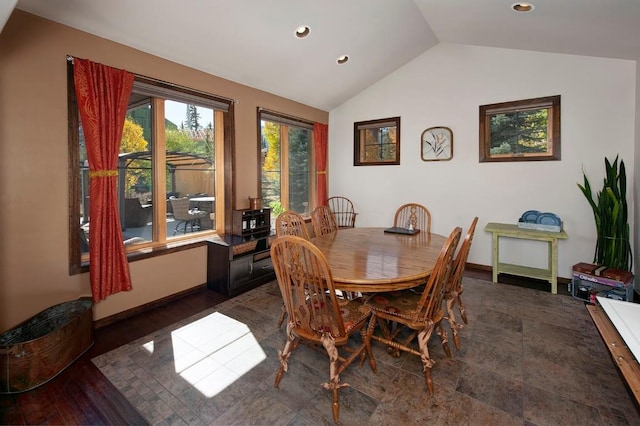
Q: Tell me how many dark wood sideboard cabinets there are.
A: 1